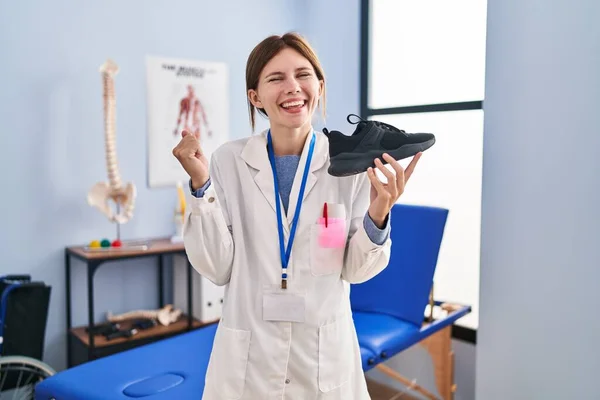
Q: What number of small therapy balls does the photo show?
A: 3